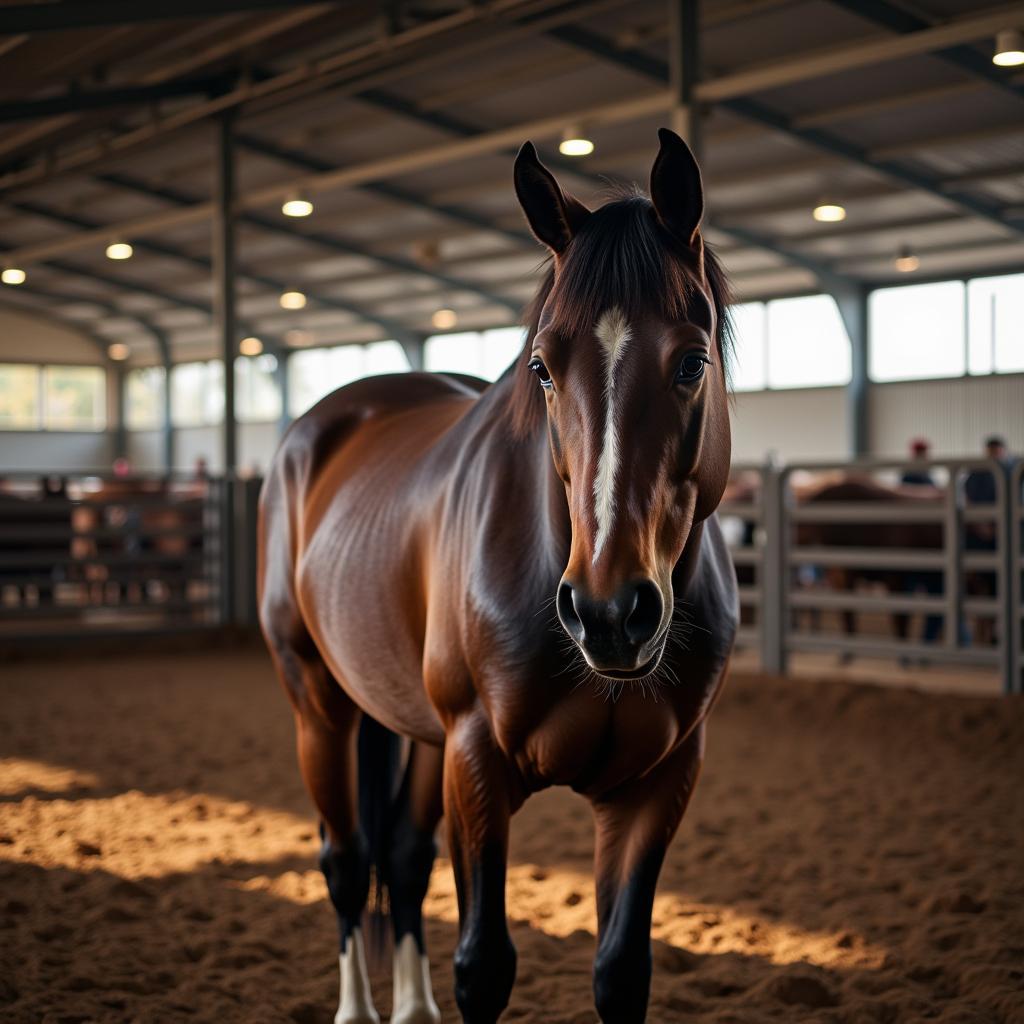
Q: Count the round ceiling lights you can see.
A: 11